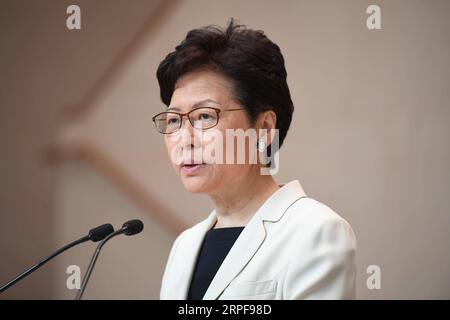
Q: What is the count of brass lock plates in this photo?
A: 0